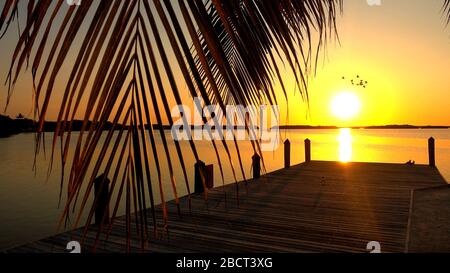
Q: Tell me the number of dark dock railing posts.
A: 6